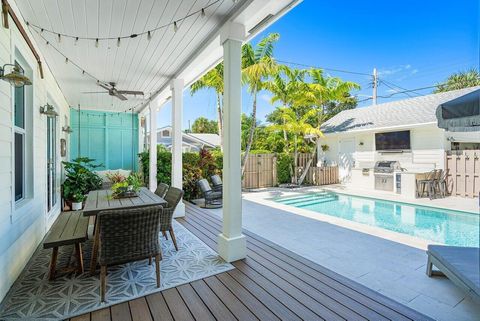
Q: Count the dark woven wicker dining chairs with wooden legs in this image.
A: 3